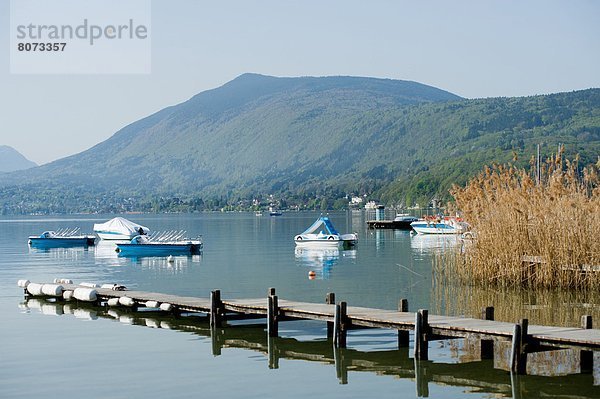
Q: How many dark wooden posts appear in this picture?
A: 15